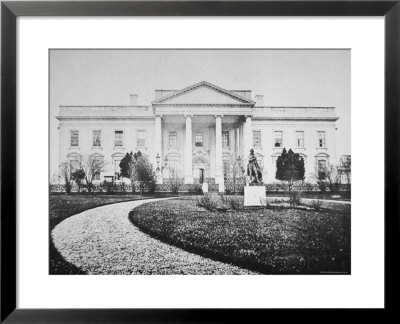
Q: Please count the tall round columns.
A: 4